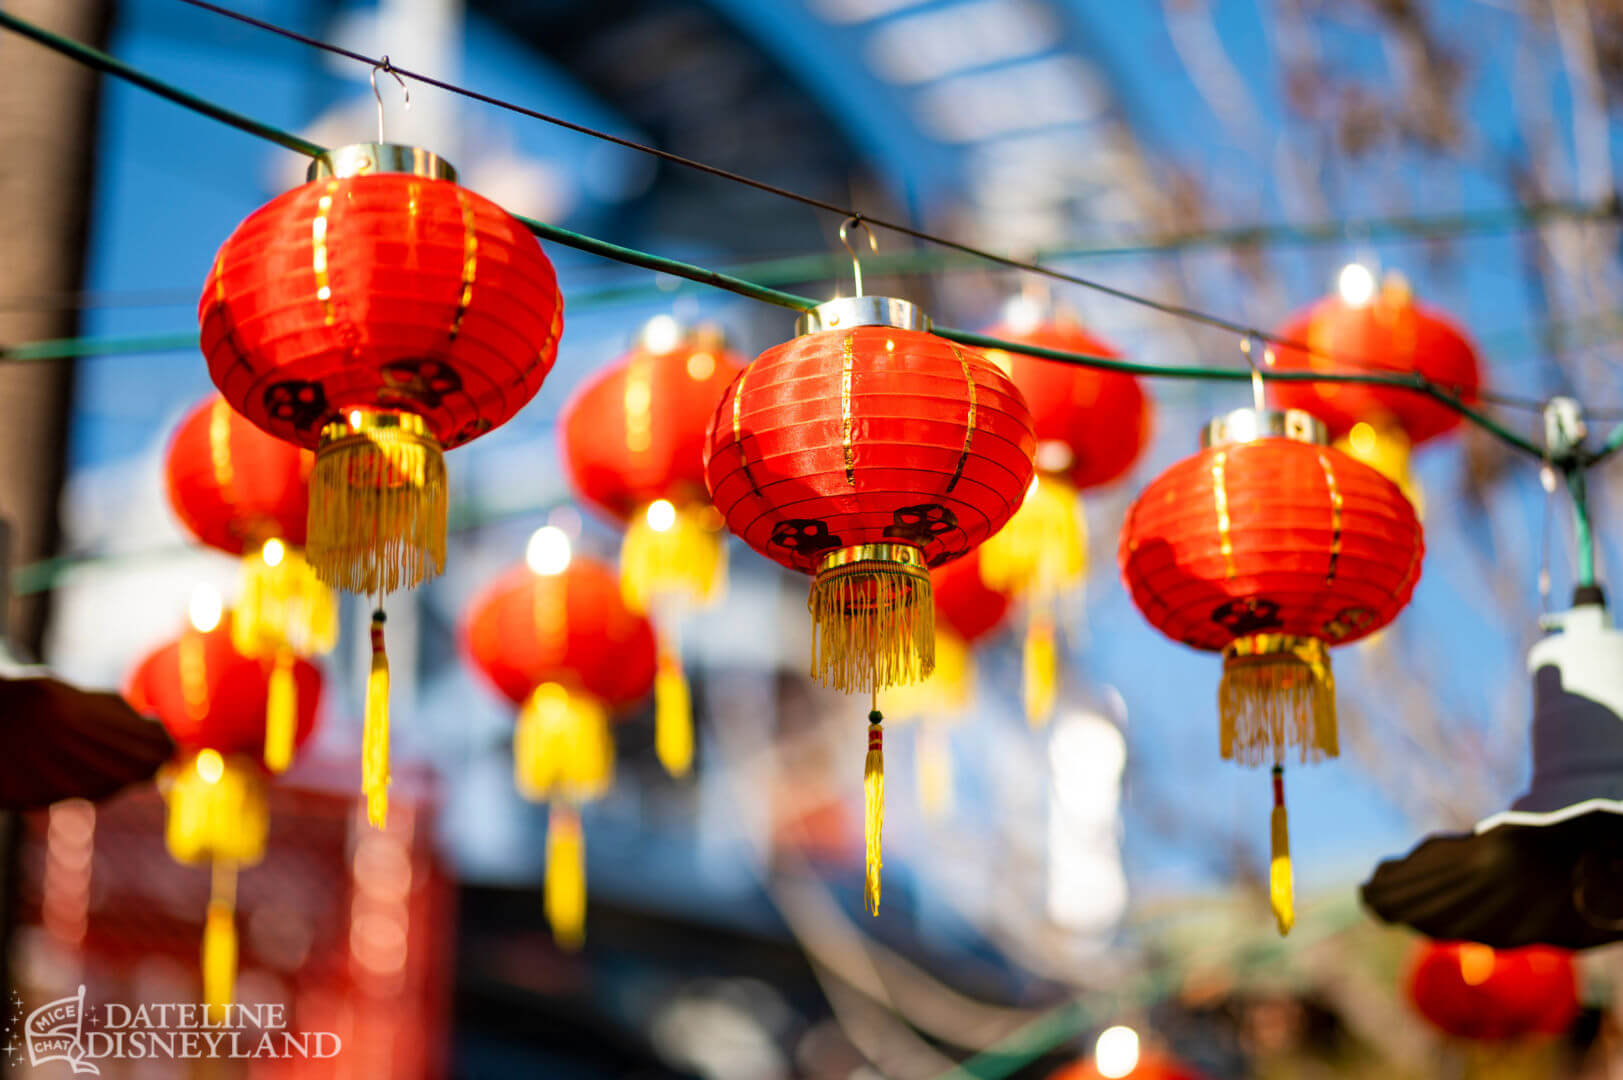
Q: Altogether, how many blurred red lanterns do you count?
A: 9